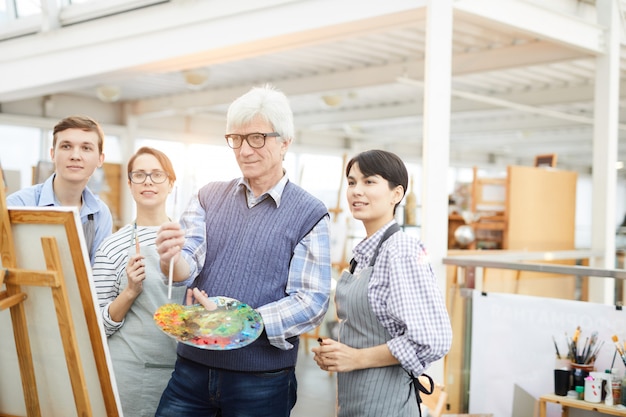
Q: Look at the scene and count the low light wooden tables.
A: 1